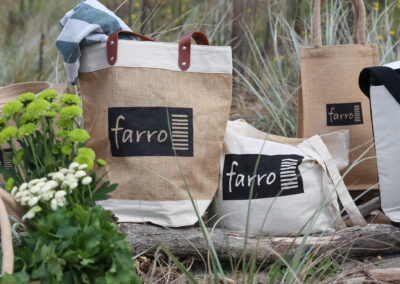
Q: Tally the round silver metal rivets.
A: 4